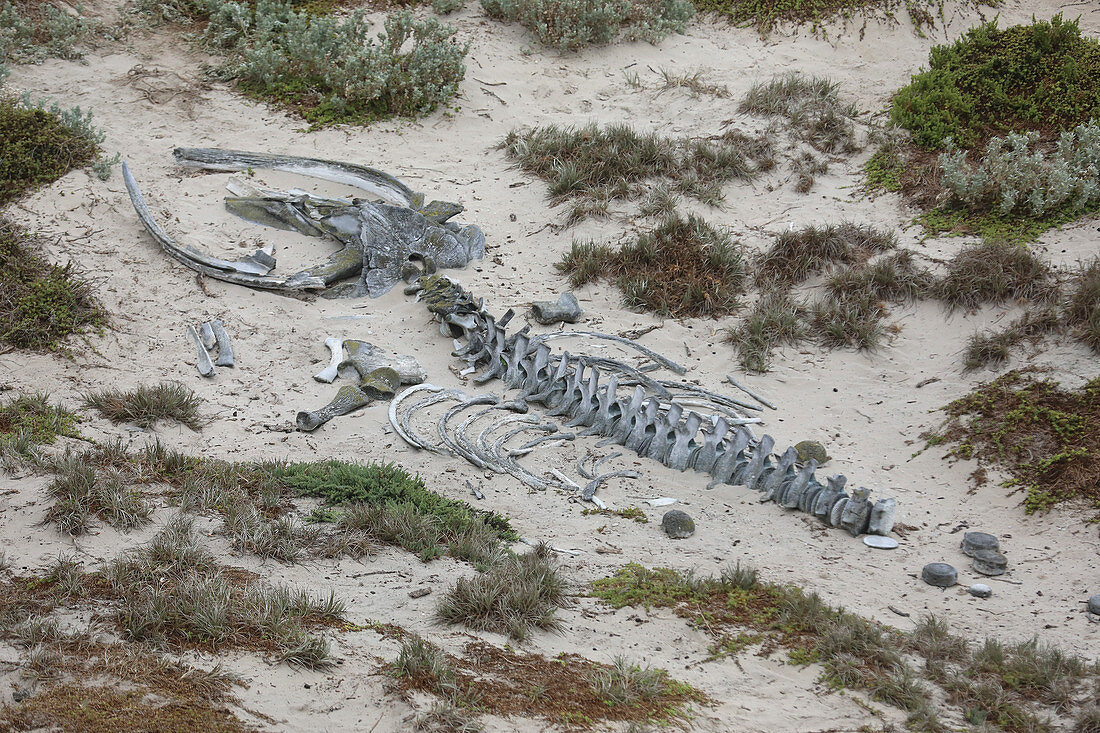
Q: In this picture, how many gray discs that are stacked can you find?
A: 2